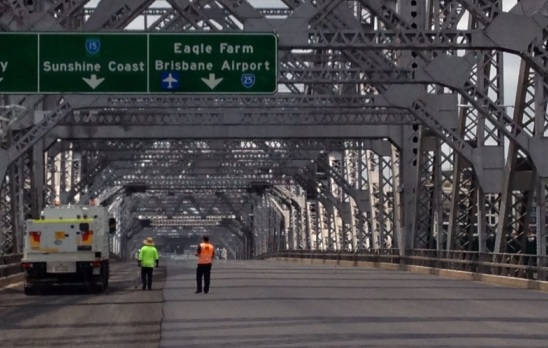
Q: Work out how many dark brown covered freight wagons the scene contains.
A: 0